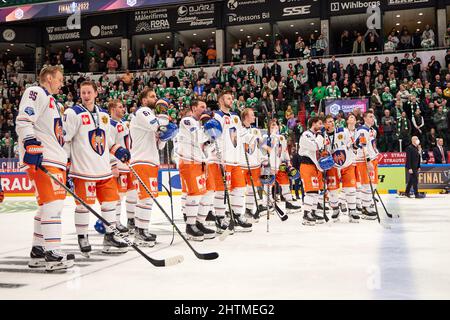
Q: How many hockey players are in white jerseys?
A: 12